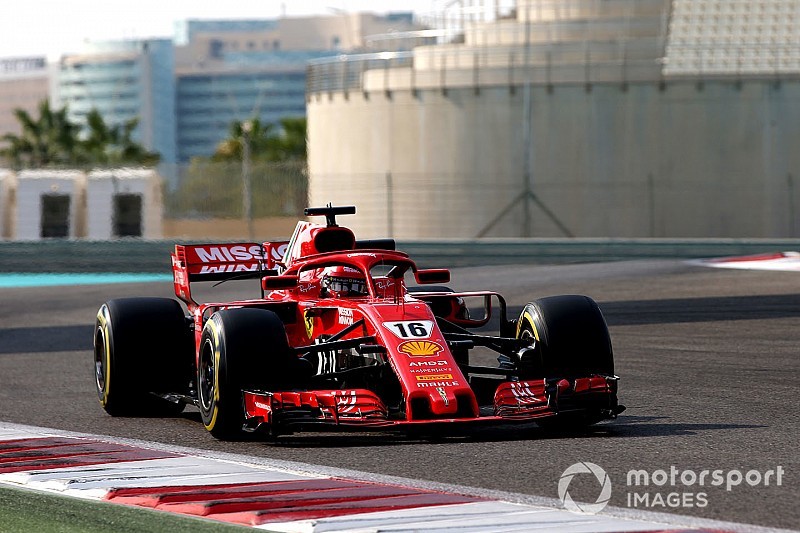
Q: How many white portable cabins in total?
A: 3